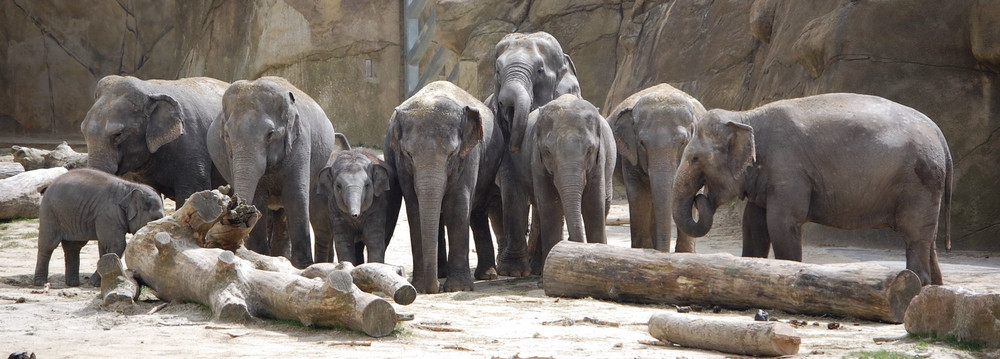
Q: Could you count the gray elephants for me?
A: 9